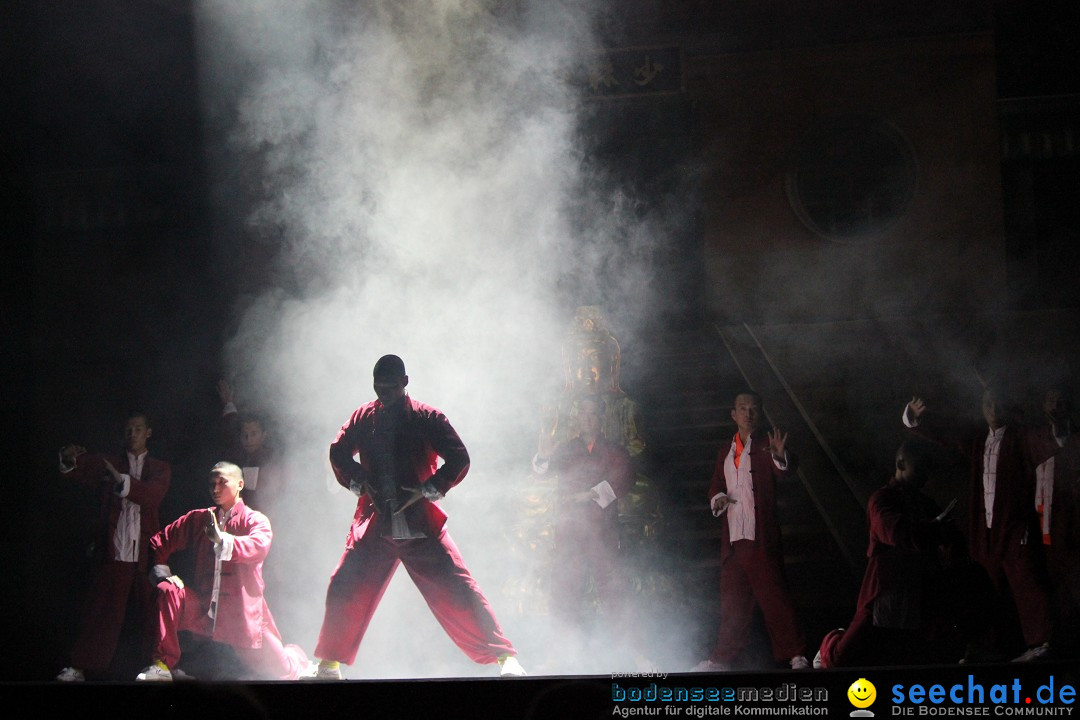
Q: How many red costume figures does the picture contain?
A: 9